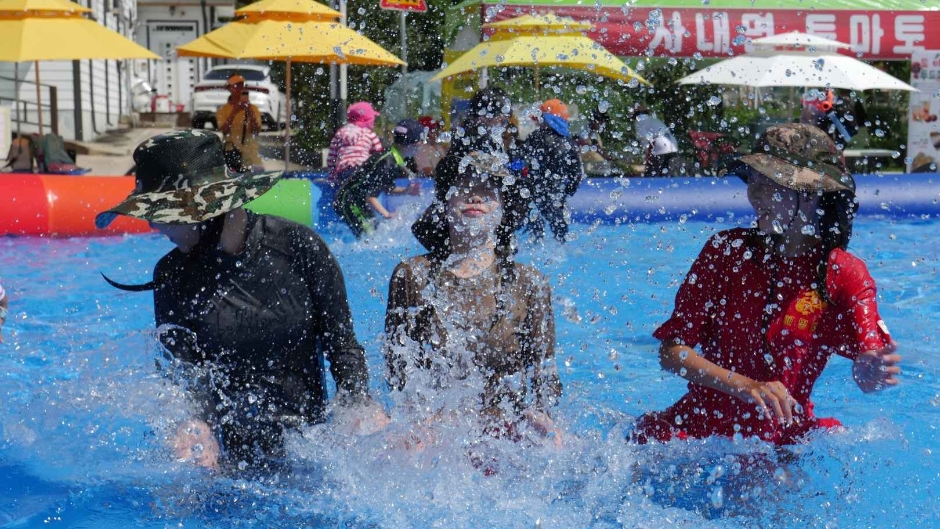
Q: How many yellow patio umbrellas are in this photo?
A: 3